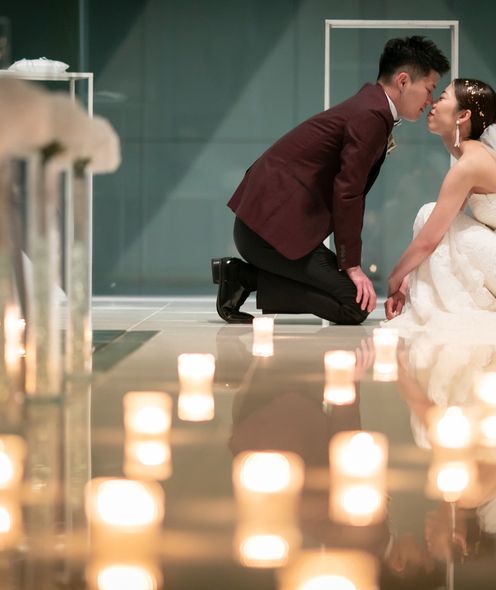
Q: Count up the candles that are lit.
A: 13